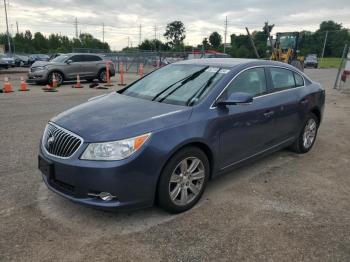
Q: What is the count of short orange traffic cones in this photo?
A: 4